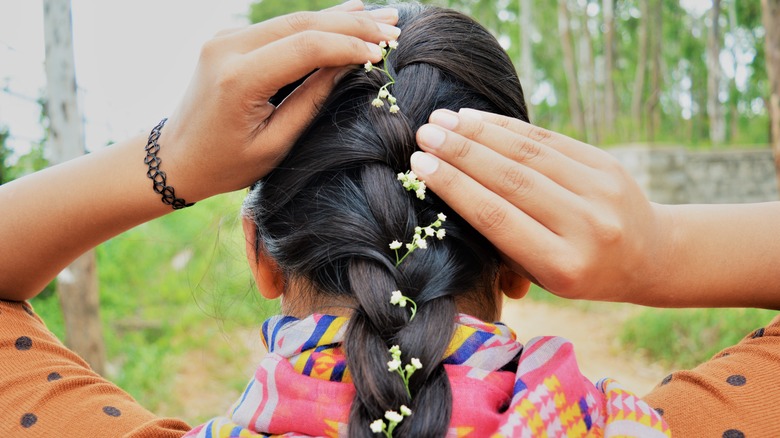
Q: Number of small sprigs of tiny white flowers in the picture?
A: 6